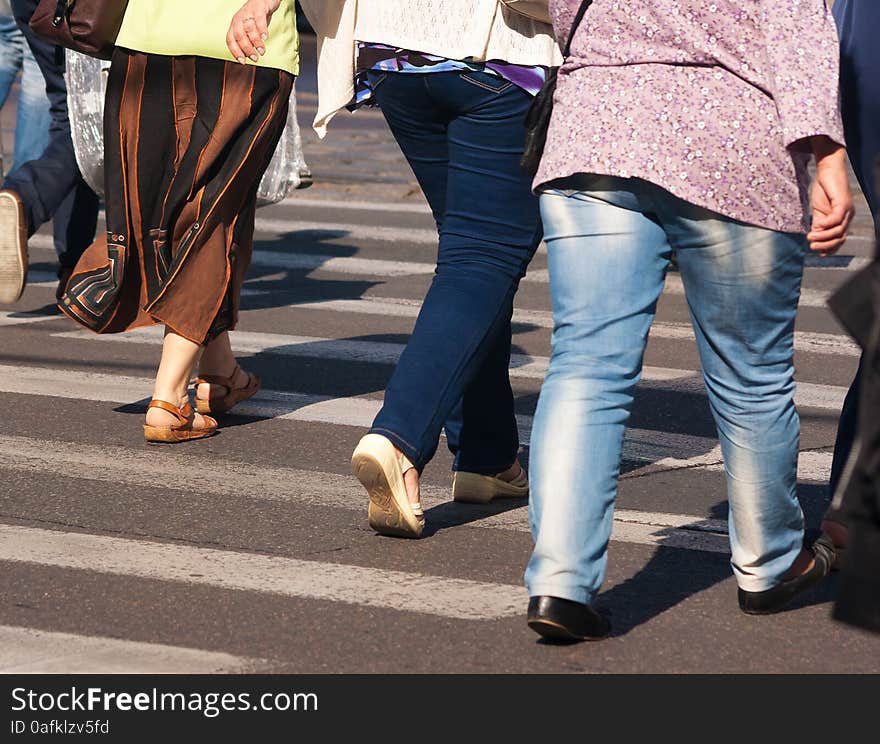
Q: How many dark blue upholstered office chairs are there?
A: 0